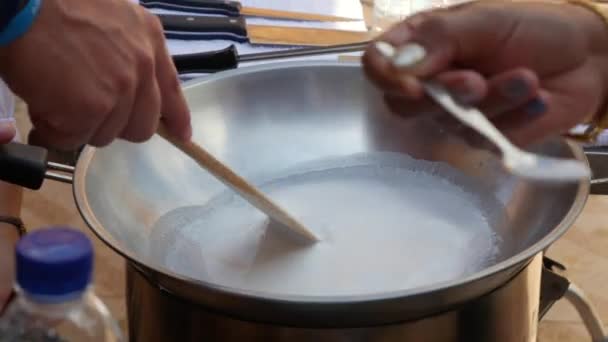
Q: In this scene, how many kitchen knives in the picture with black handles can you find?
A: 2